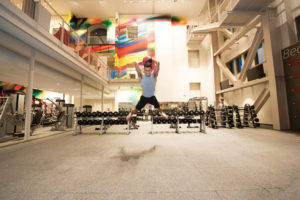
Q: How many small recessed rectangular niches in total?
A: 2